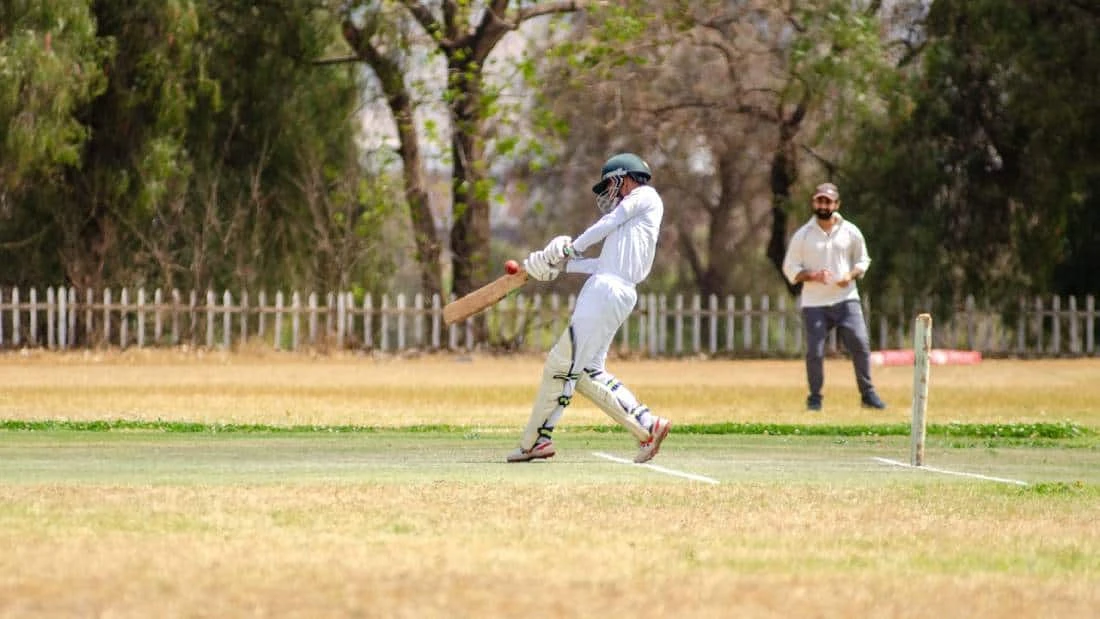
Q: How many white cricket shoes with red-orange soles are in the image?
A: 2